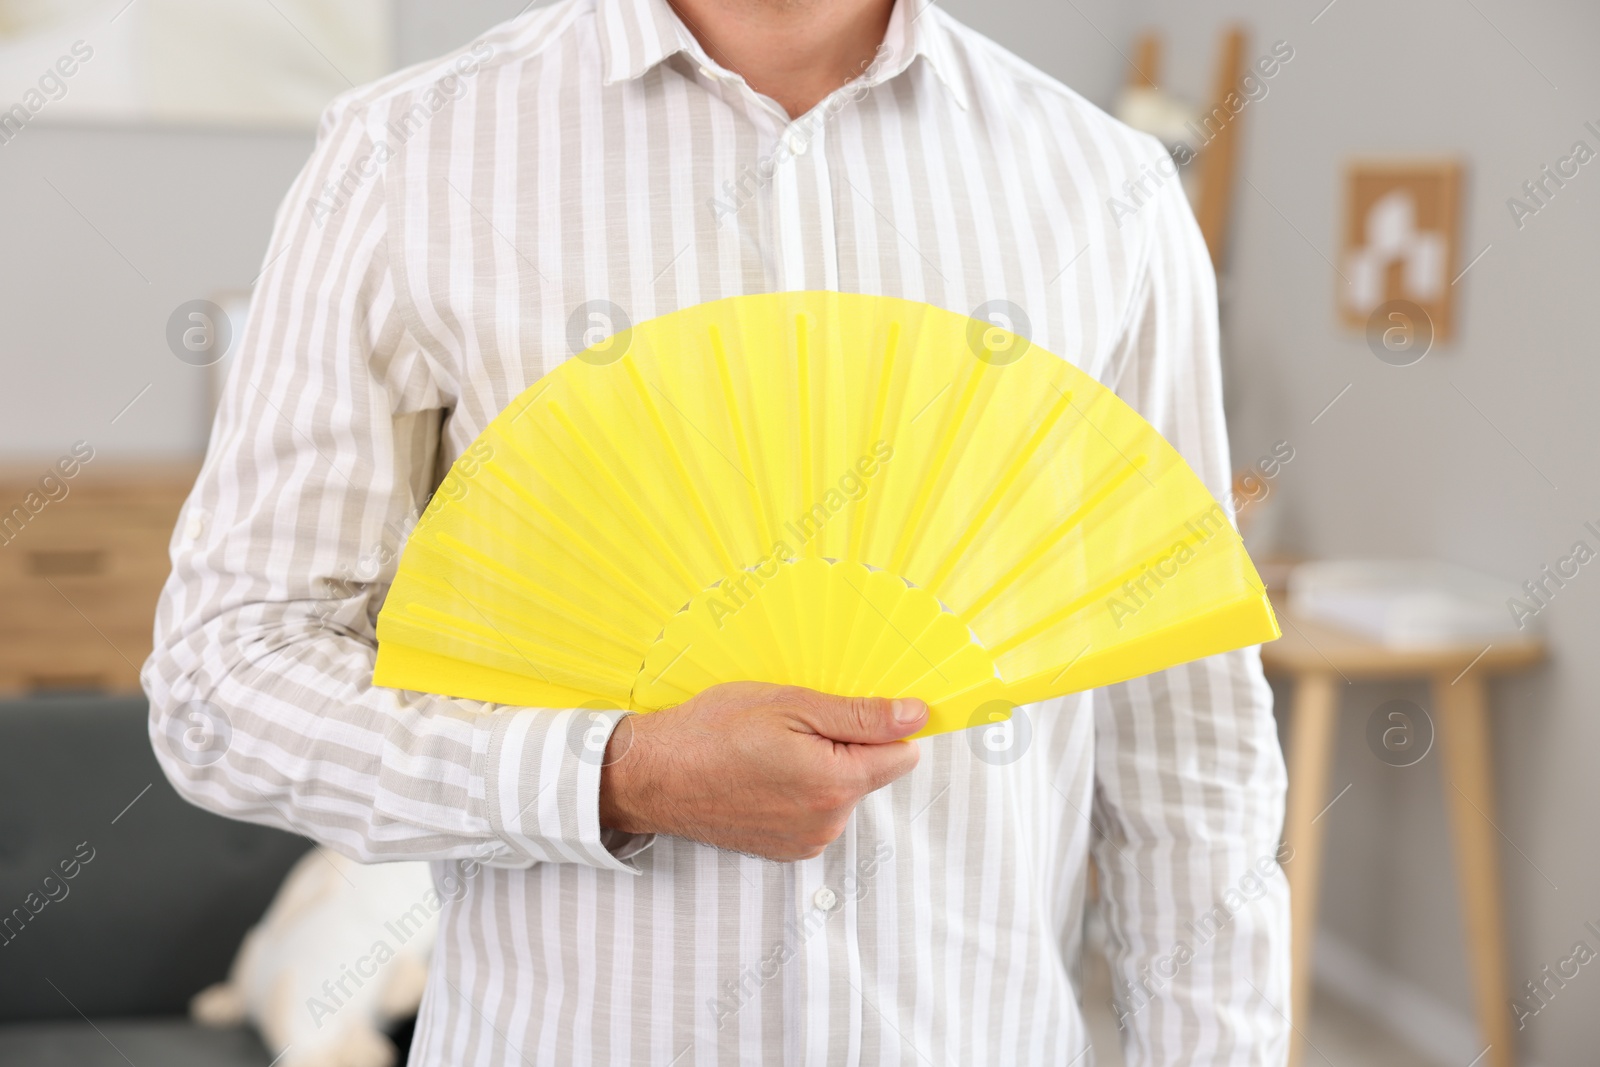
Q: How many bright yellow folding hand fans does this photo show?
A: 1